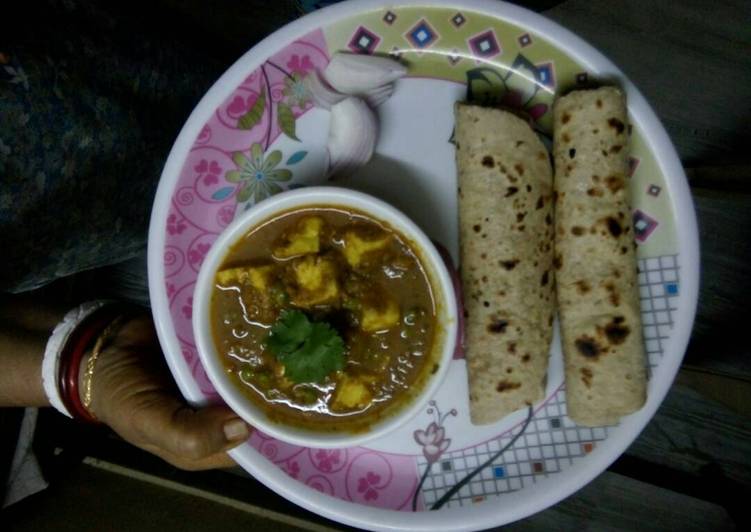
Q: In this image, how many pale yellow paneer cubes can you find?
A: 6